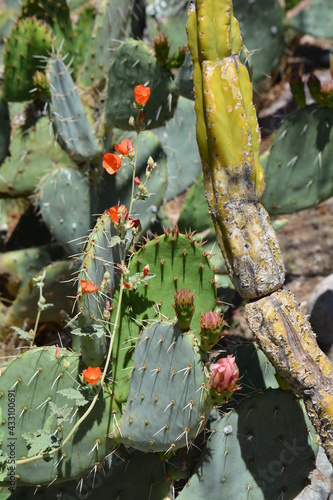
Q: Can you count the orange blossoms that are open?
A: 6